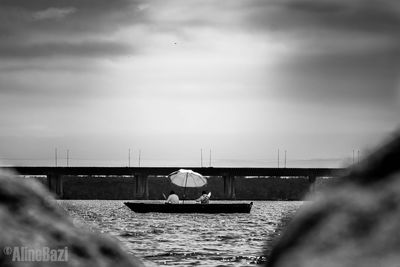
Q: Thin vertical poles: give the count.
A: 10